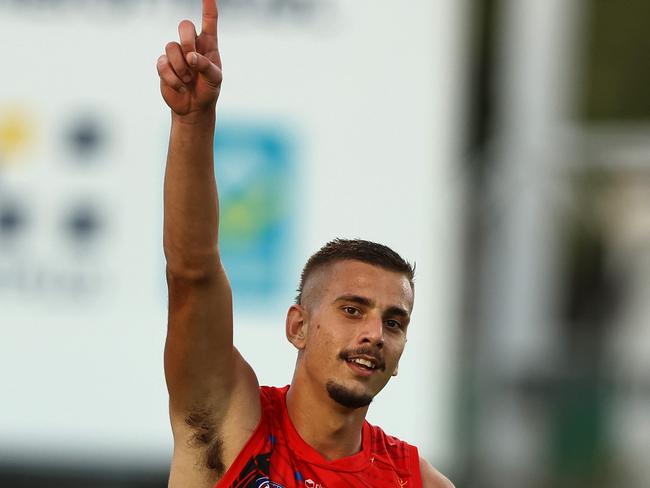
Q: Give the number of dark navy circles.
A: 3